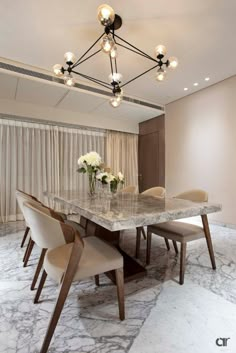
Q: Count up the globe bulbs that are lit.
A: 12